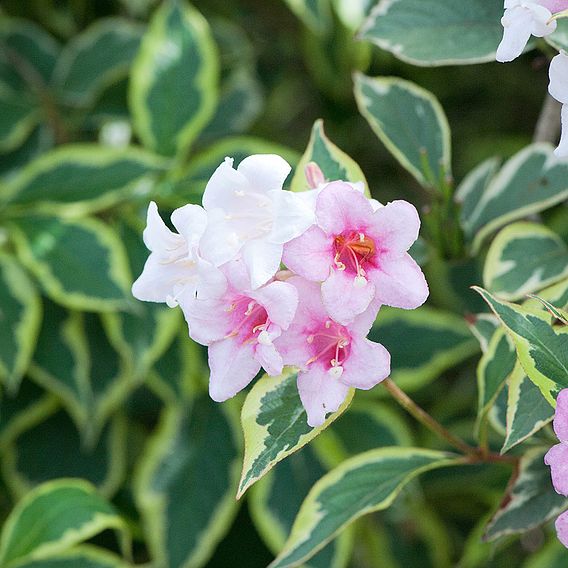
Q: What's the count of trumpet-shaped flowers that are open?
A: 5